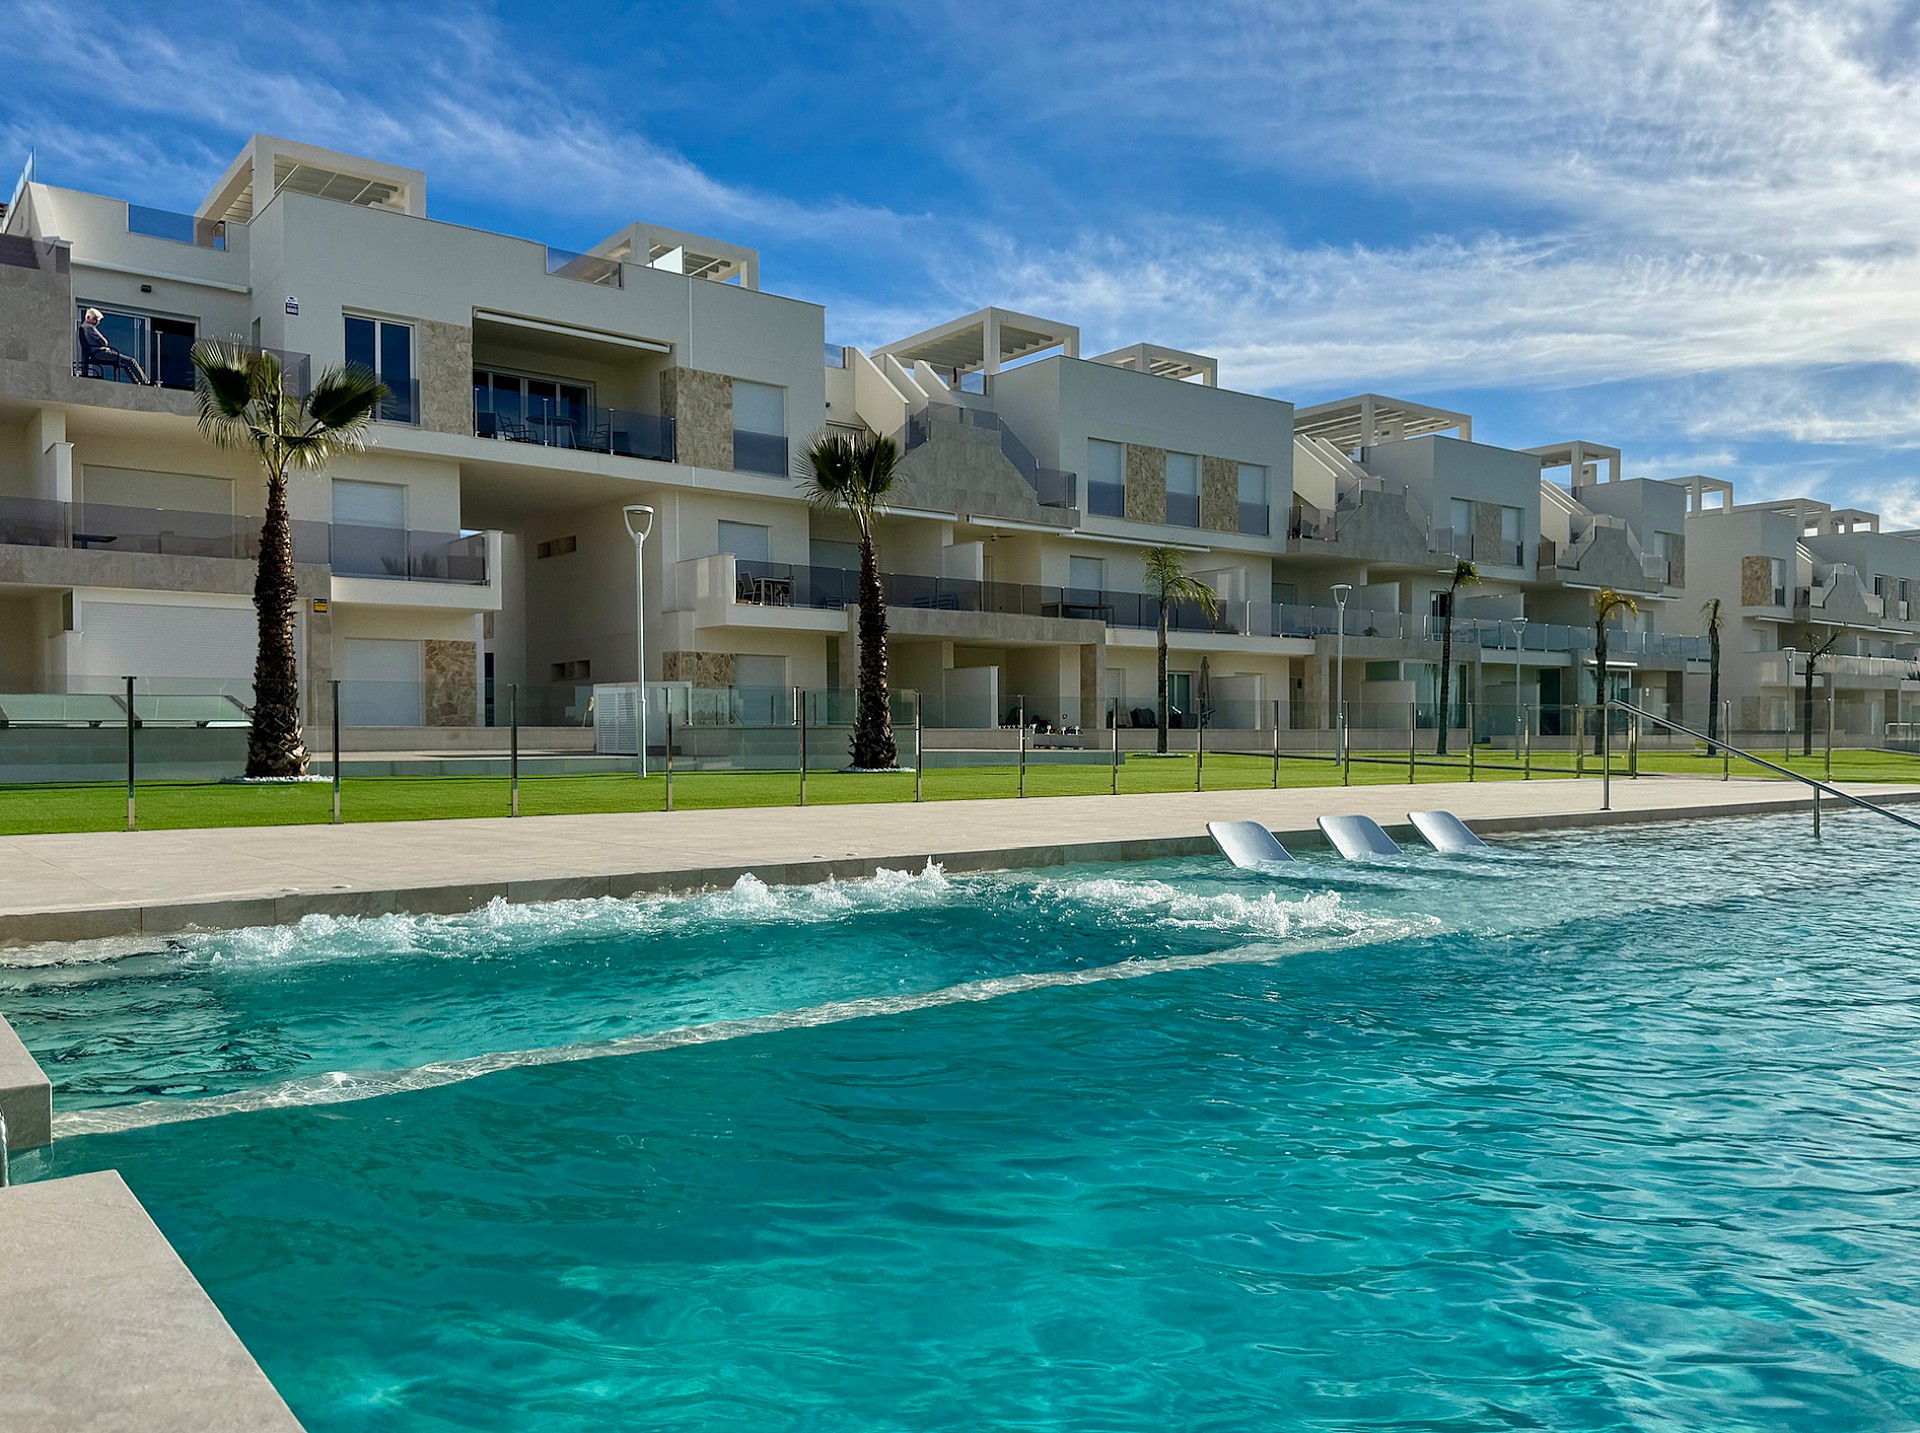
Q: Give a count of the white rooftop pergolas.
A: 9